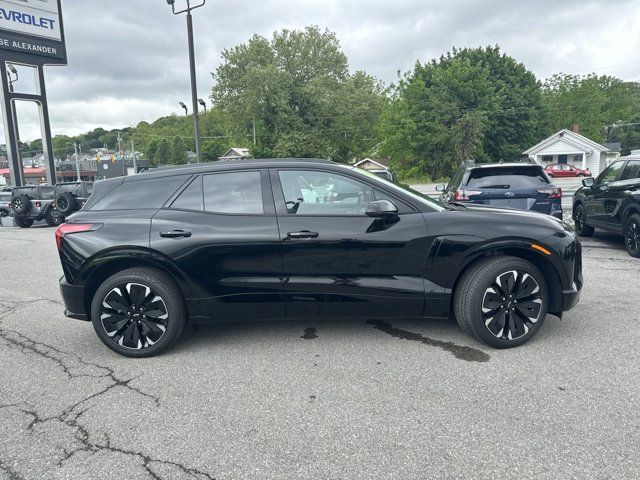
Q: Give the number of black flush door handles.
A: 2